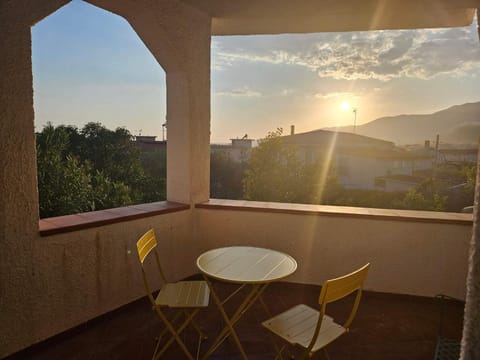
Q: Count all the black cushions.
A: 0